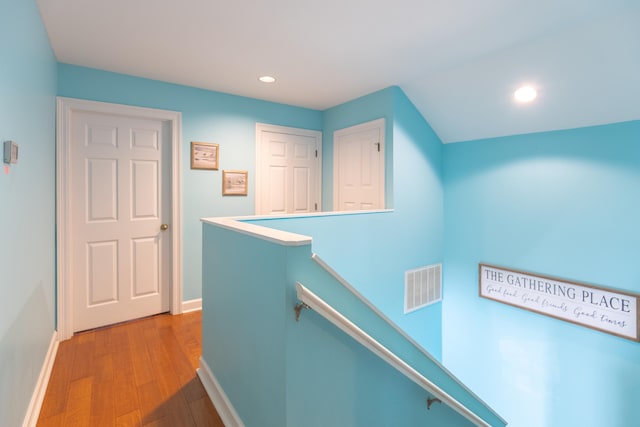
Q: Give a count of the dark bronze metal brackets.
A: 2